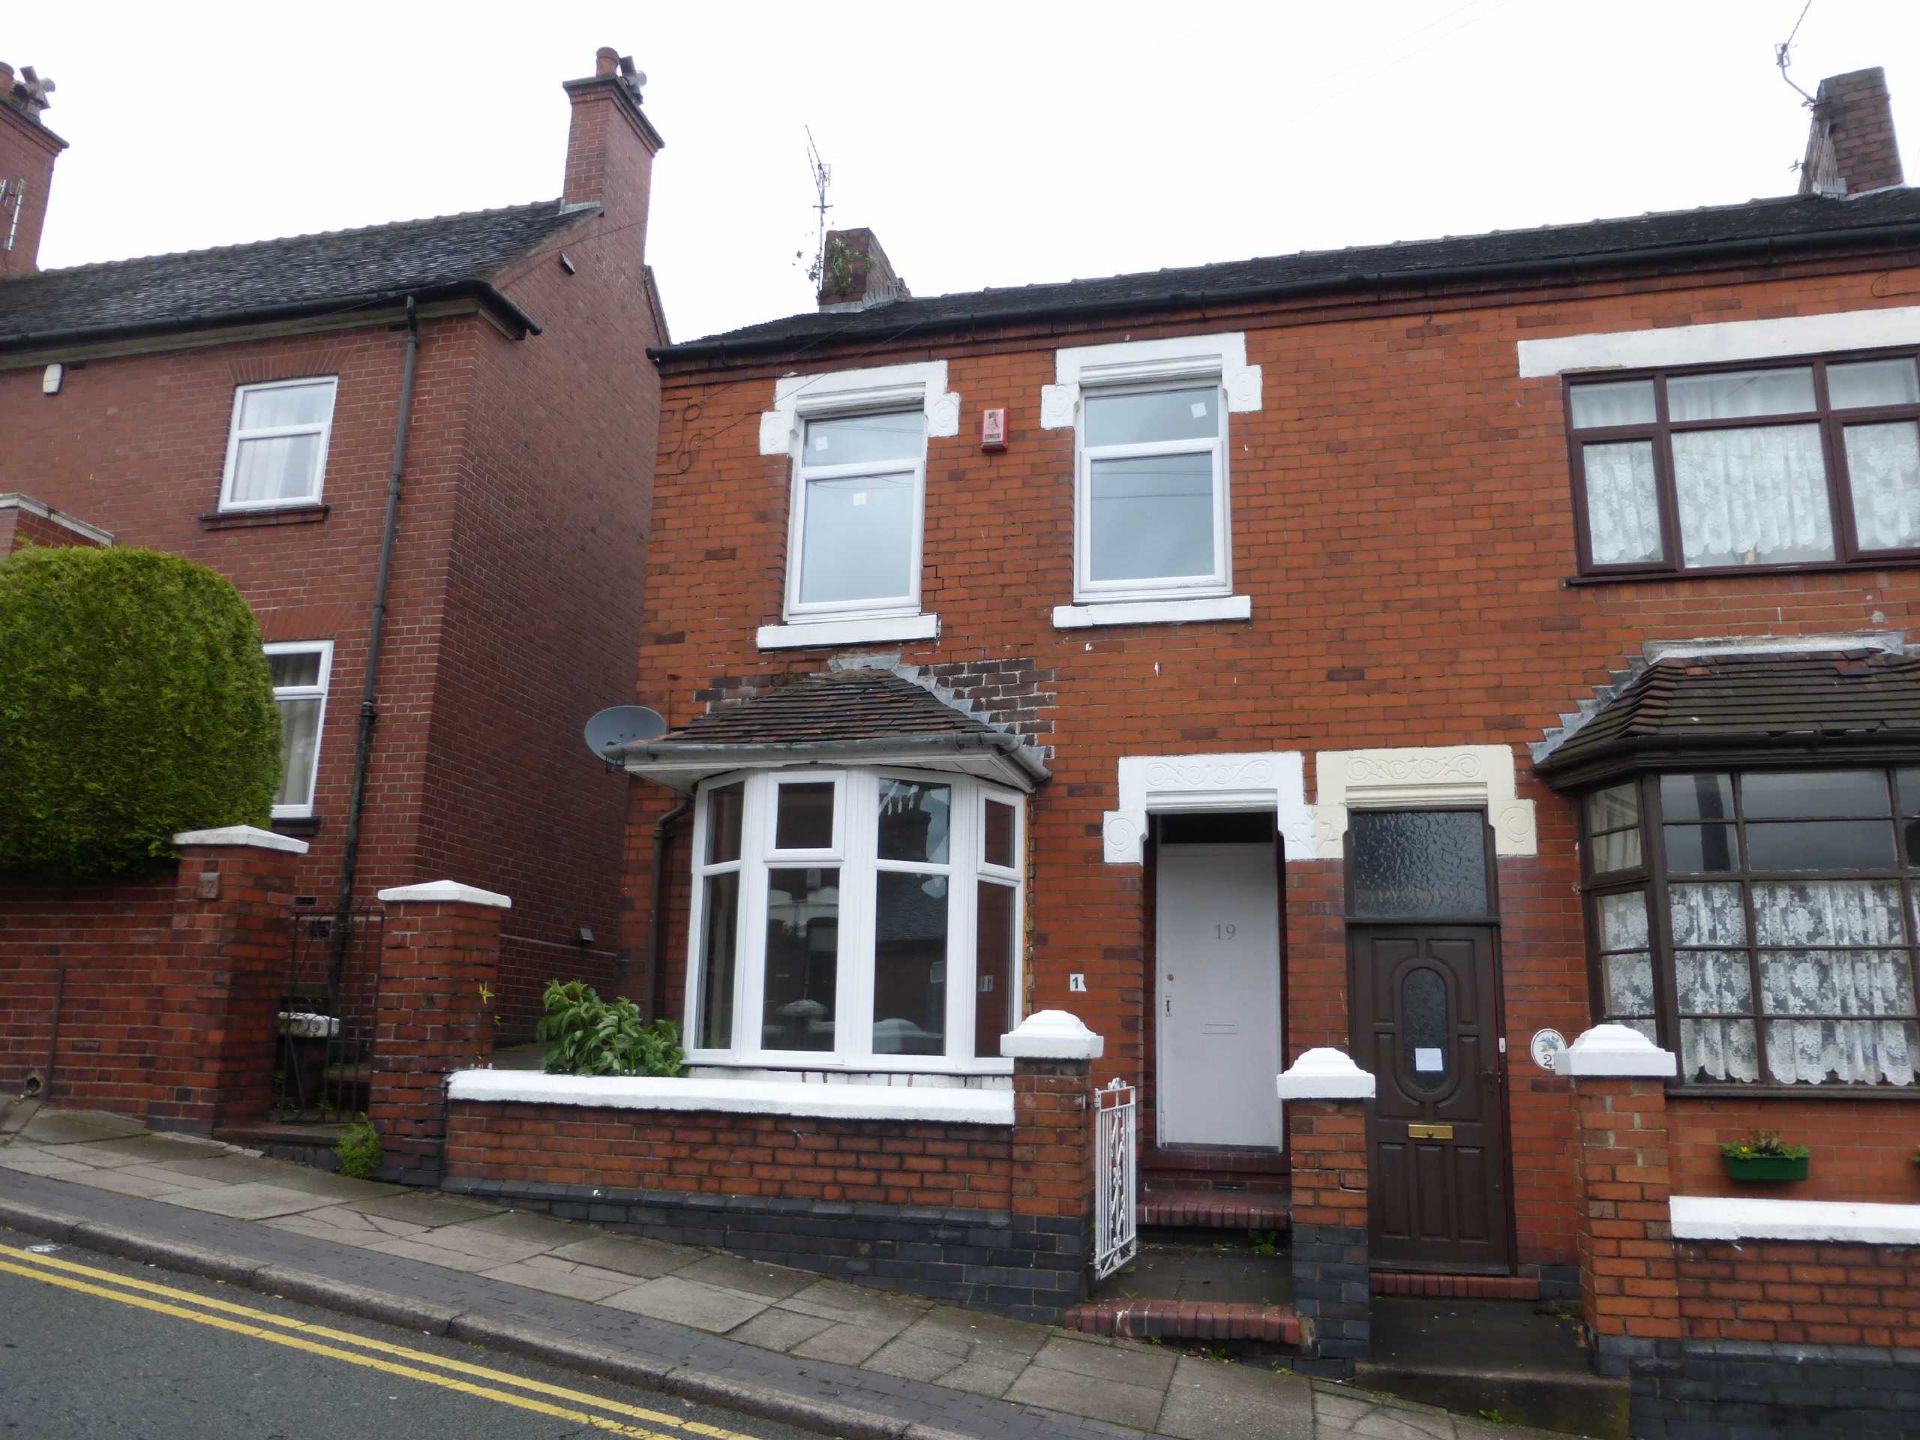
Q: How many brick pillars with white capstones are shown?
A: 5